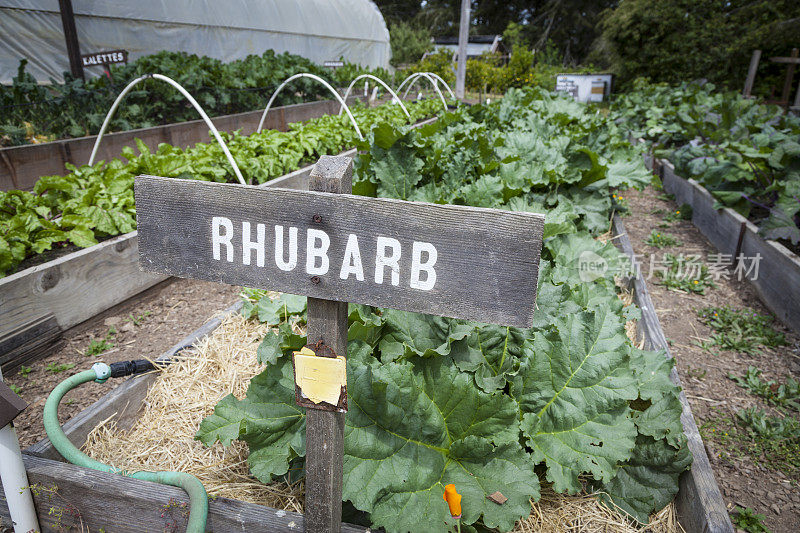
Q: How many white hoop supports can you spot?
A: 5